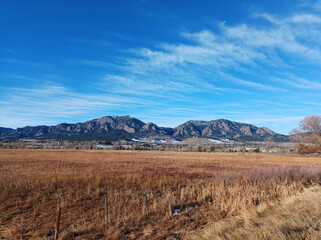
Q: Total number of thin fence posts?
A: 7